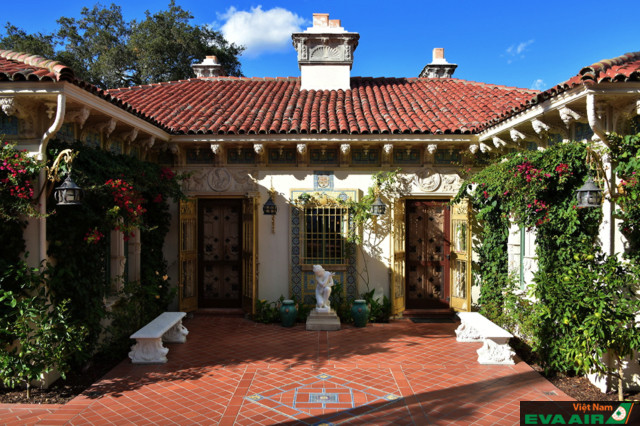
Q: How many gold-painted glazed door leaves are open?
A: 4